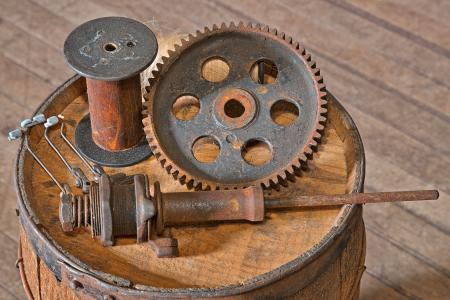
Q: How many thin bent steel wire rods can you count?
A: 3